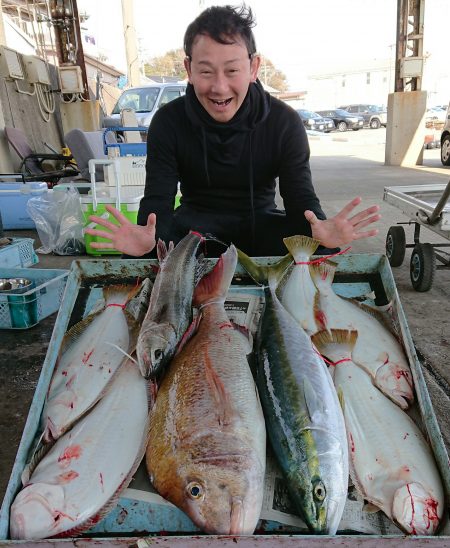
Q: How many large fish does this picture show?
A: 8